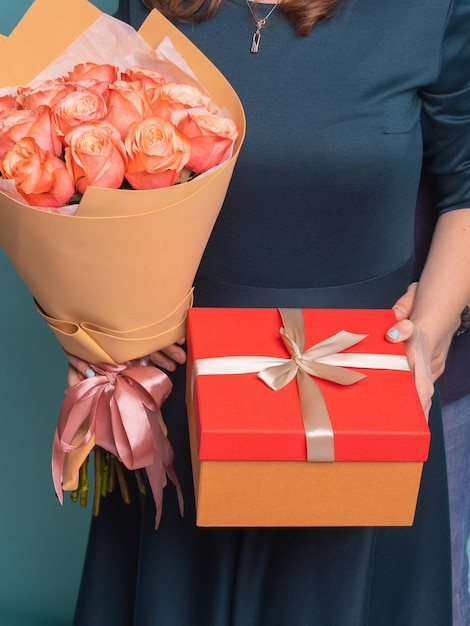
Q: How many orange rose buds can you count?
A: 13